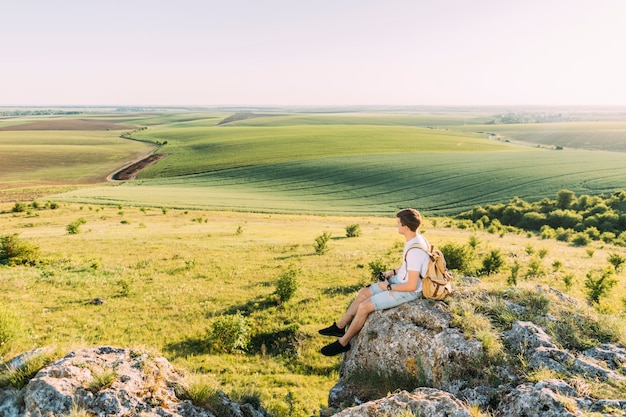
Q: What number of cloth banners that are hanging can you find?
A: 0